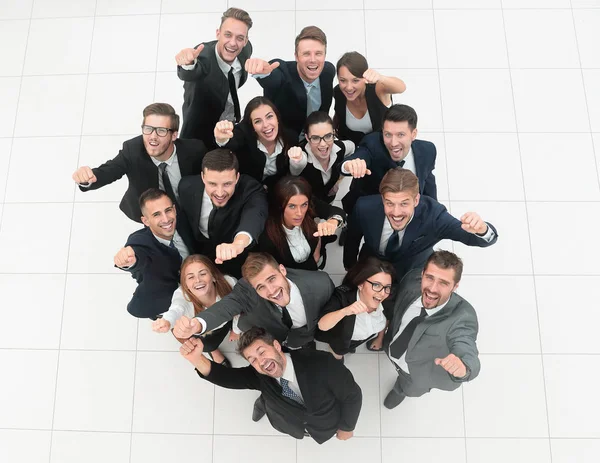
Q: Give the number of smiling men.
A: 10